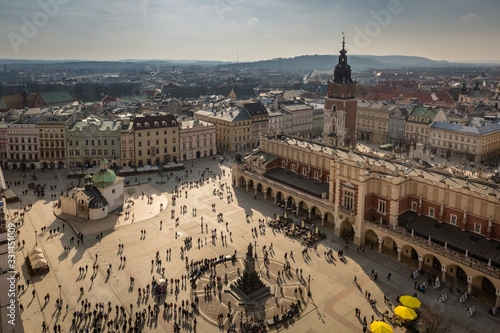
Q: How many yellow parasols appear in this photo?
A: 3